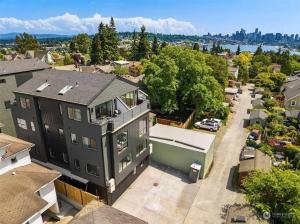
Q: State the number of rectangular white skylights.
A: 2